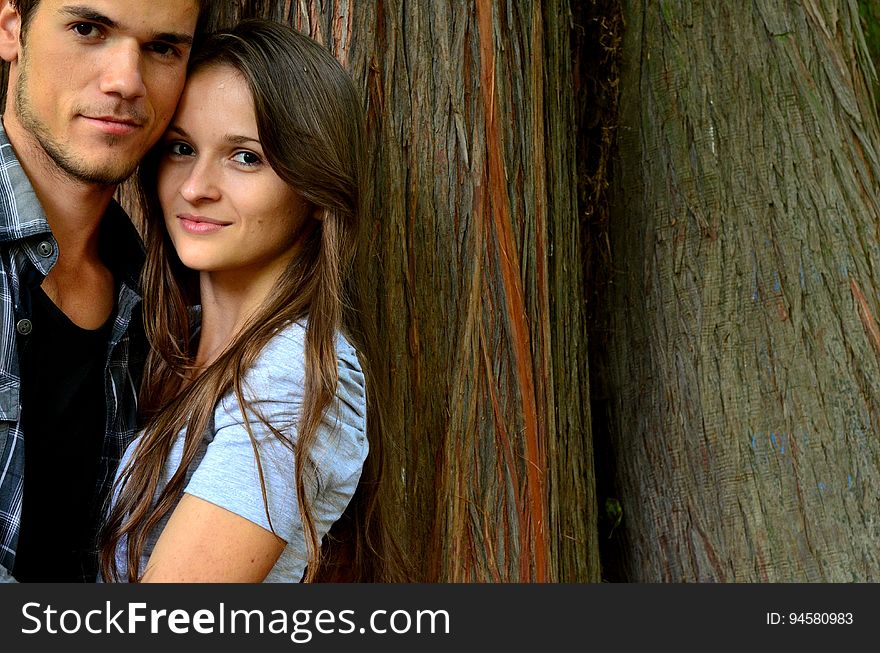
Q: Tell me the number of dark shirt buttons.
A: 2